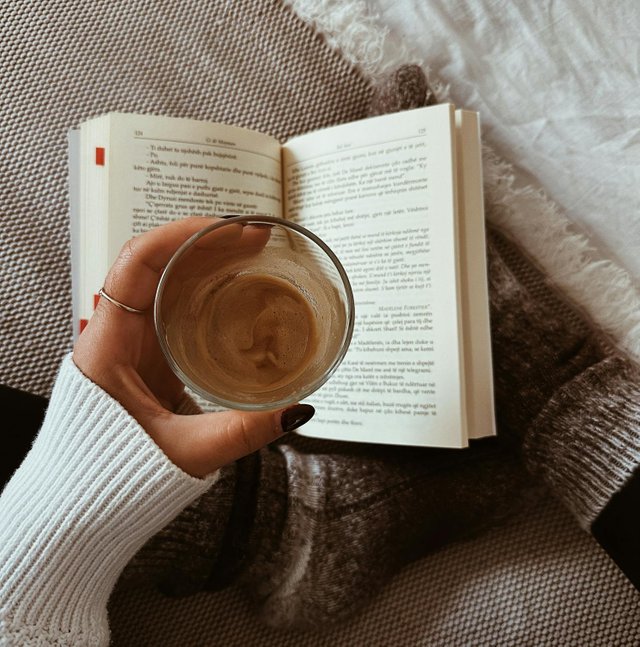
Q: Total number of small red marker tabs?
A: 3